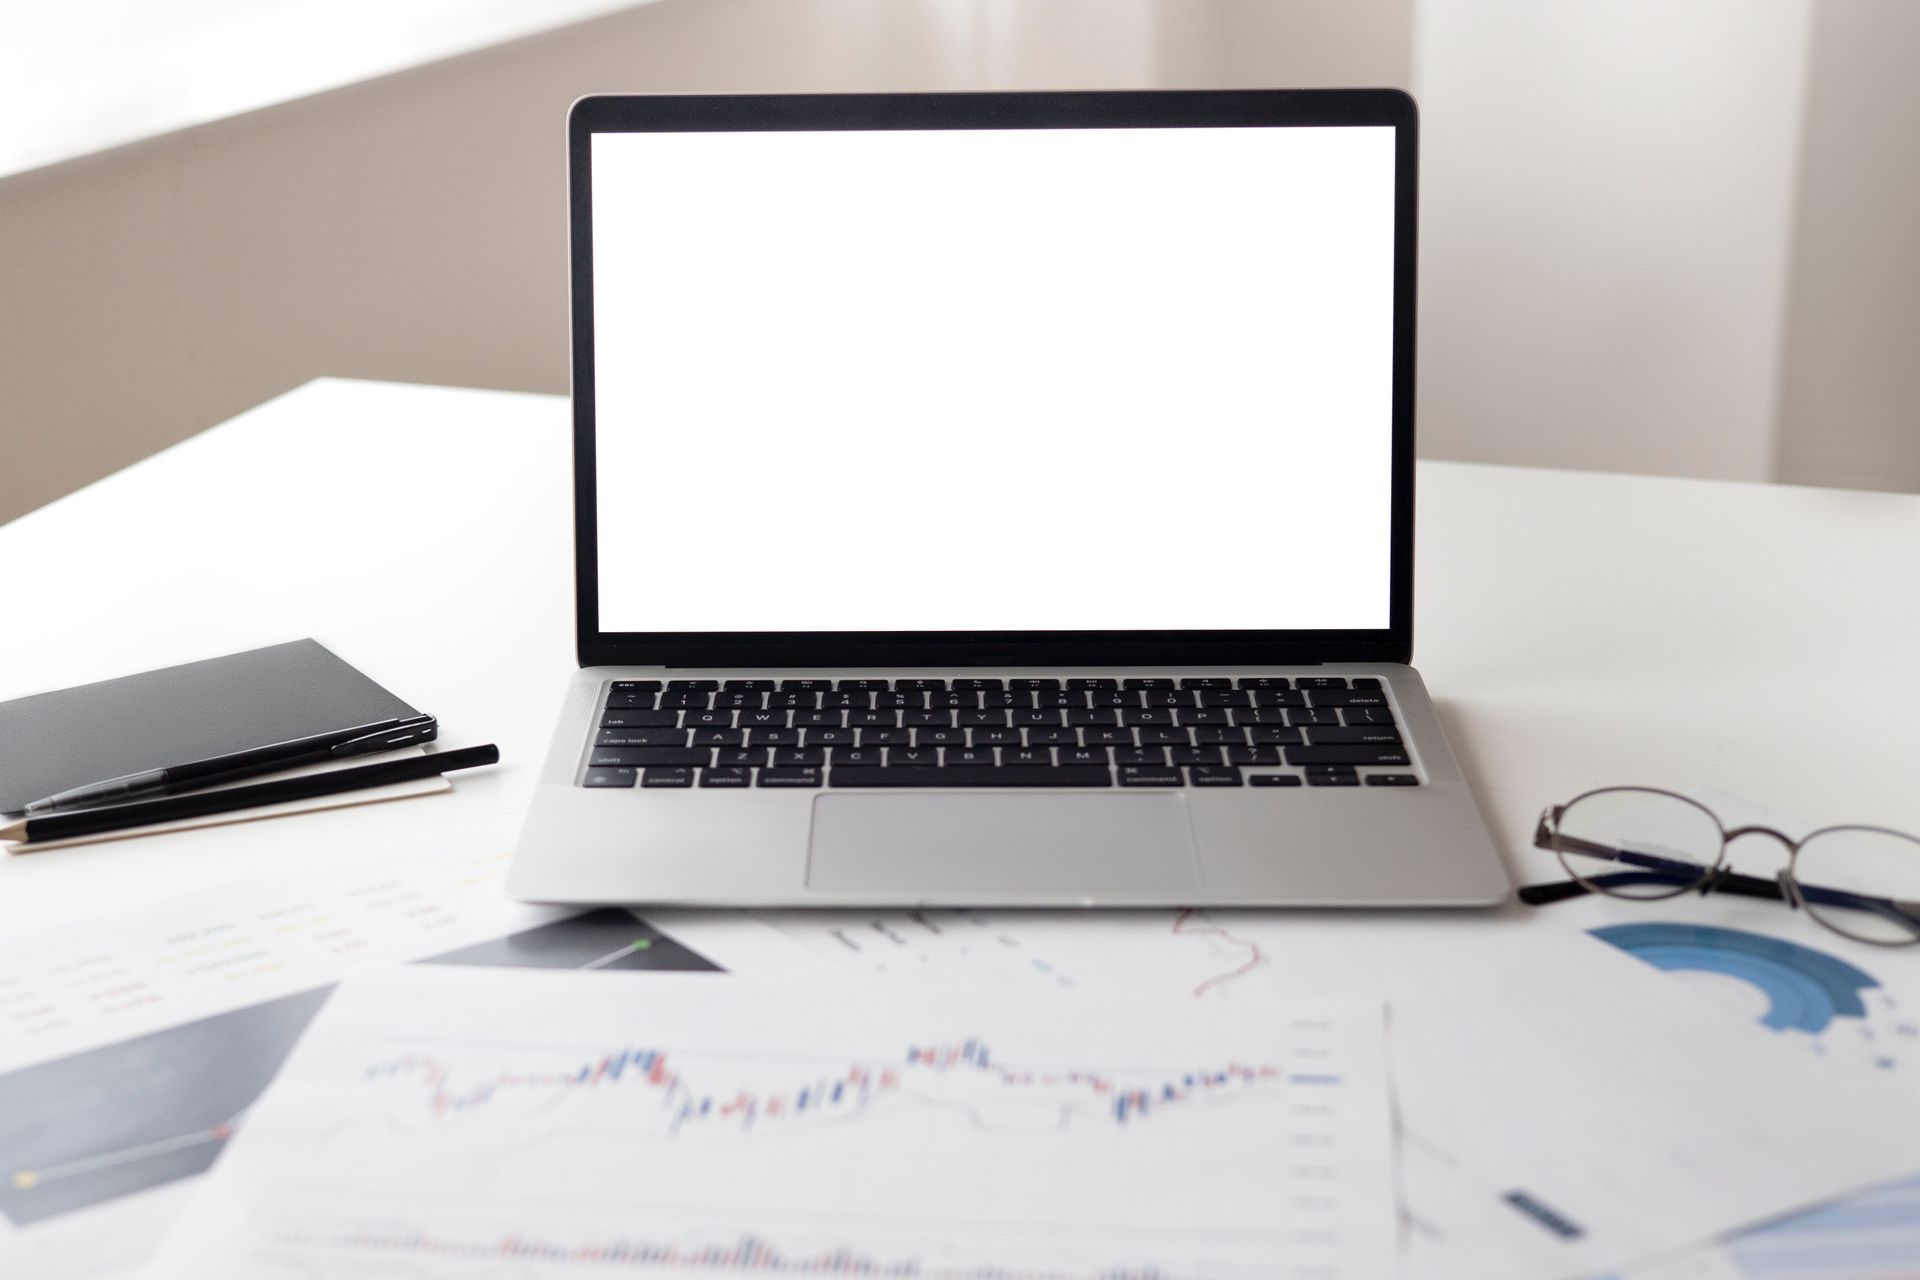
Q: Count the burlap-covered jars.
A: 0